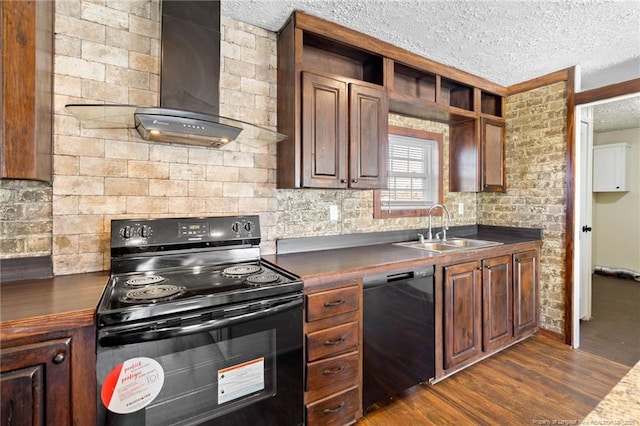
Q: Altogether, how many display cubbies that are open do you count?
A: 4